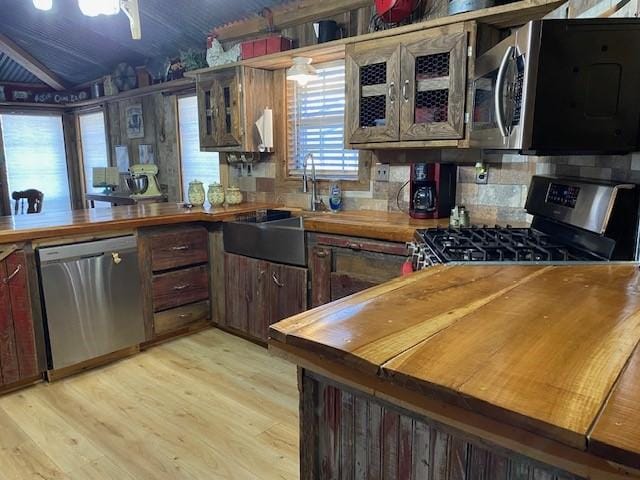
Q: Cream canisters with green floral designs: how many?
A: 3